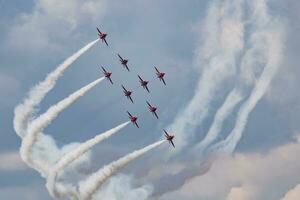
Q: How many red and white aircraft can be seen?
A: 9